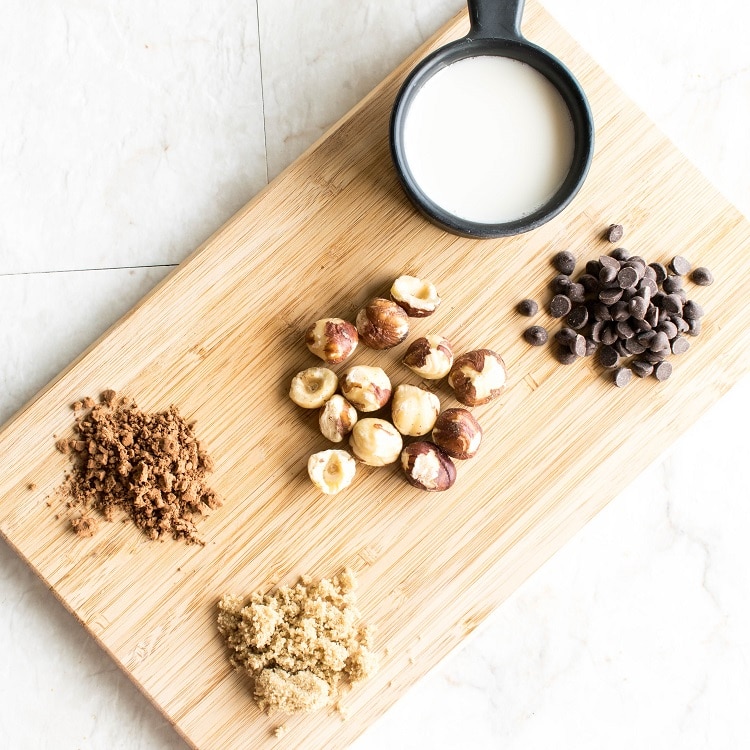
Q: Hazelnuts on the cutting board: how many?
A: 13